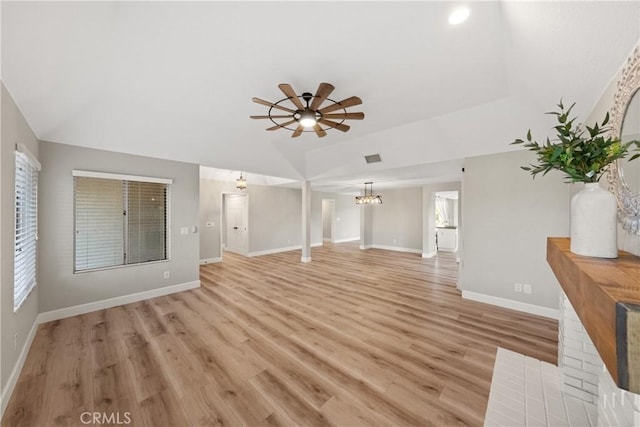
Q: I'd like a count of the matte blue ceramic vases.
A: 0